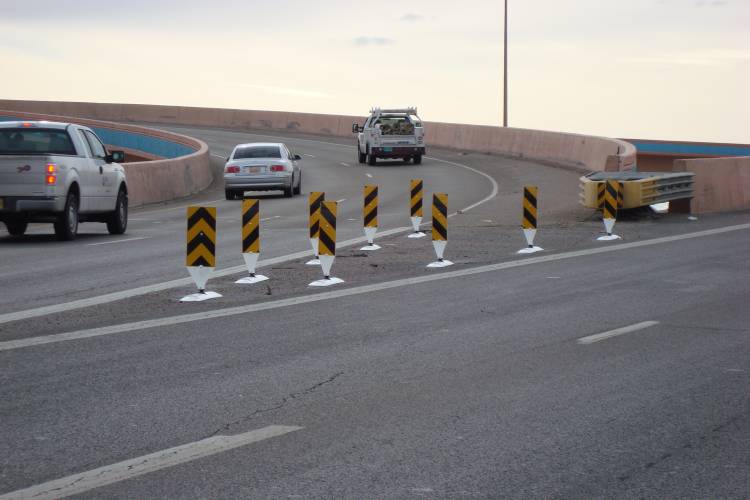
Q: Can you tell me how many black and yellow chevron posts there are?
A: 9